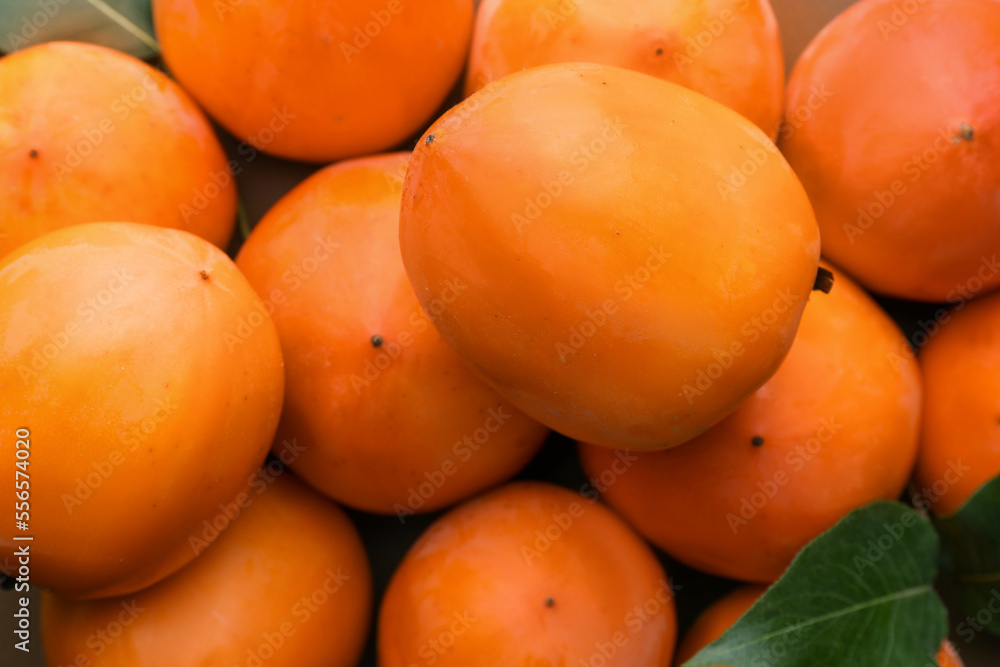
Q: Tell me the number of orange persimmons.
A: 12